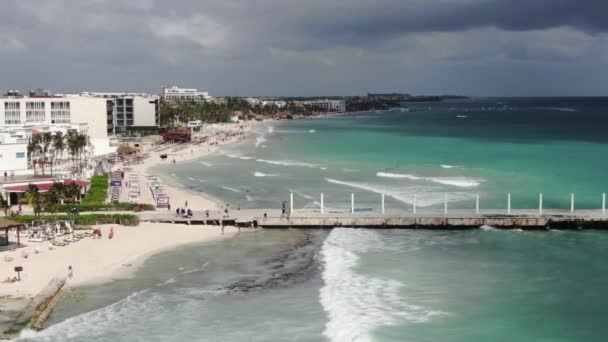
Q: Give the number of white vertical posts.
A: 11